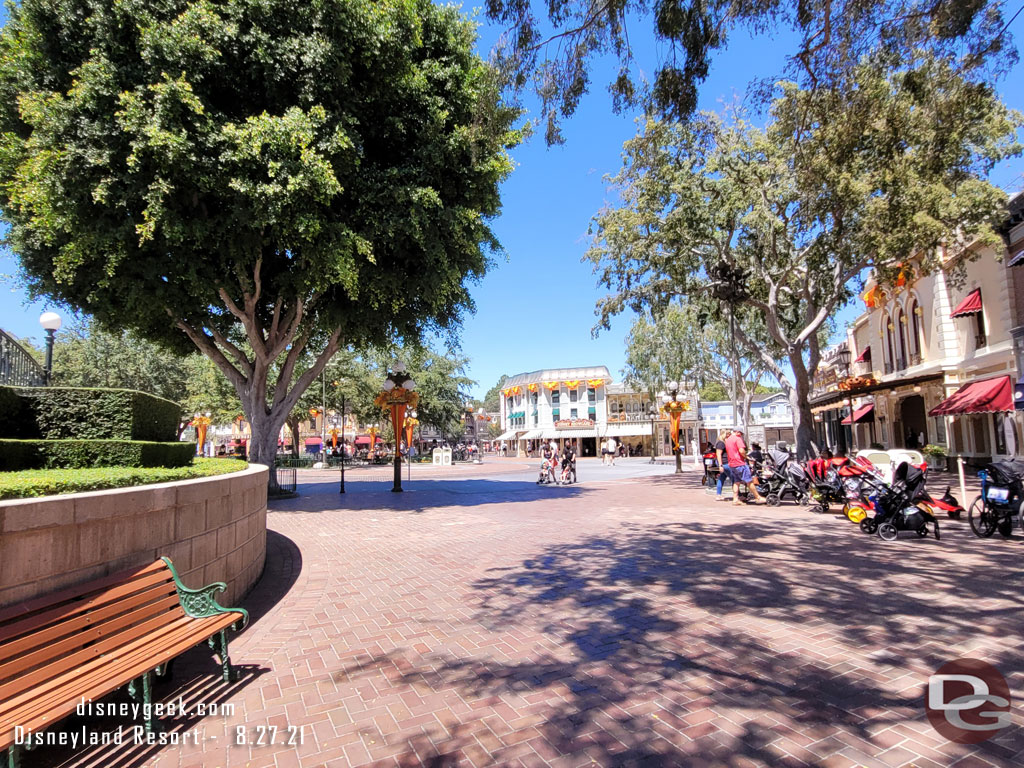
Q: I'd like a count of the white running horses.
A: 0